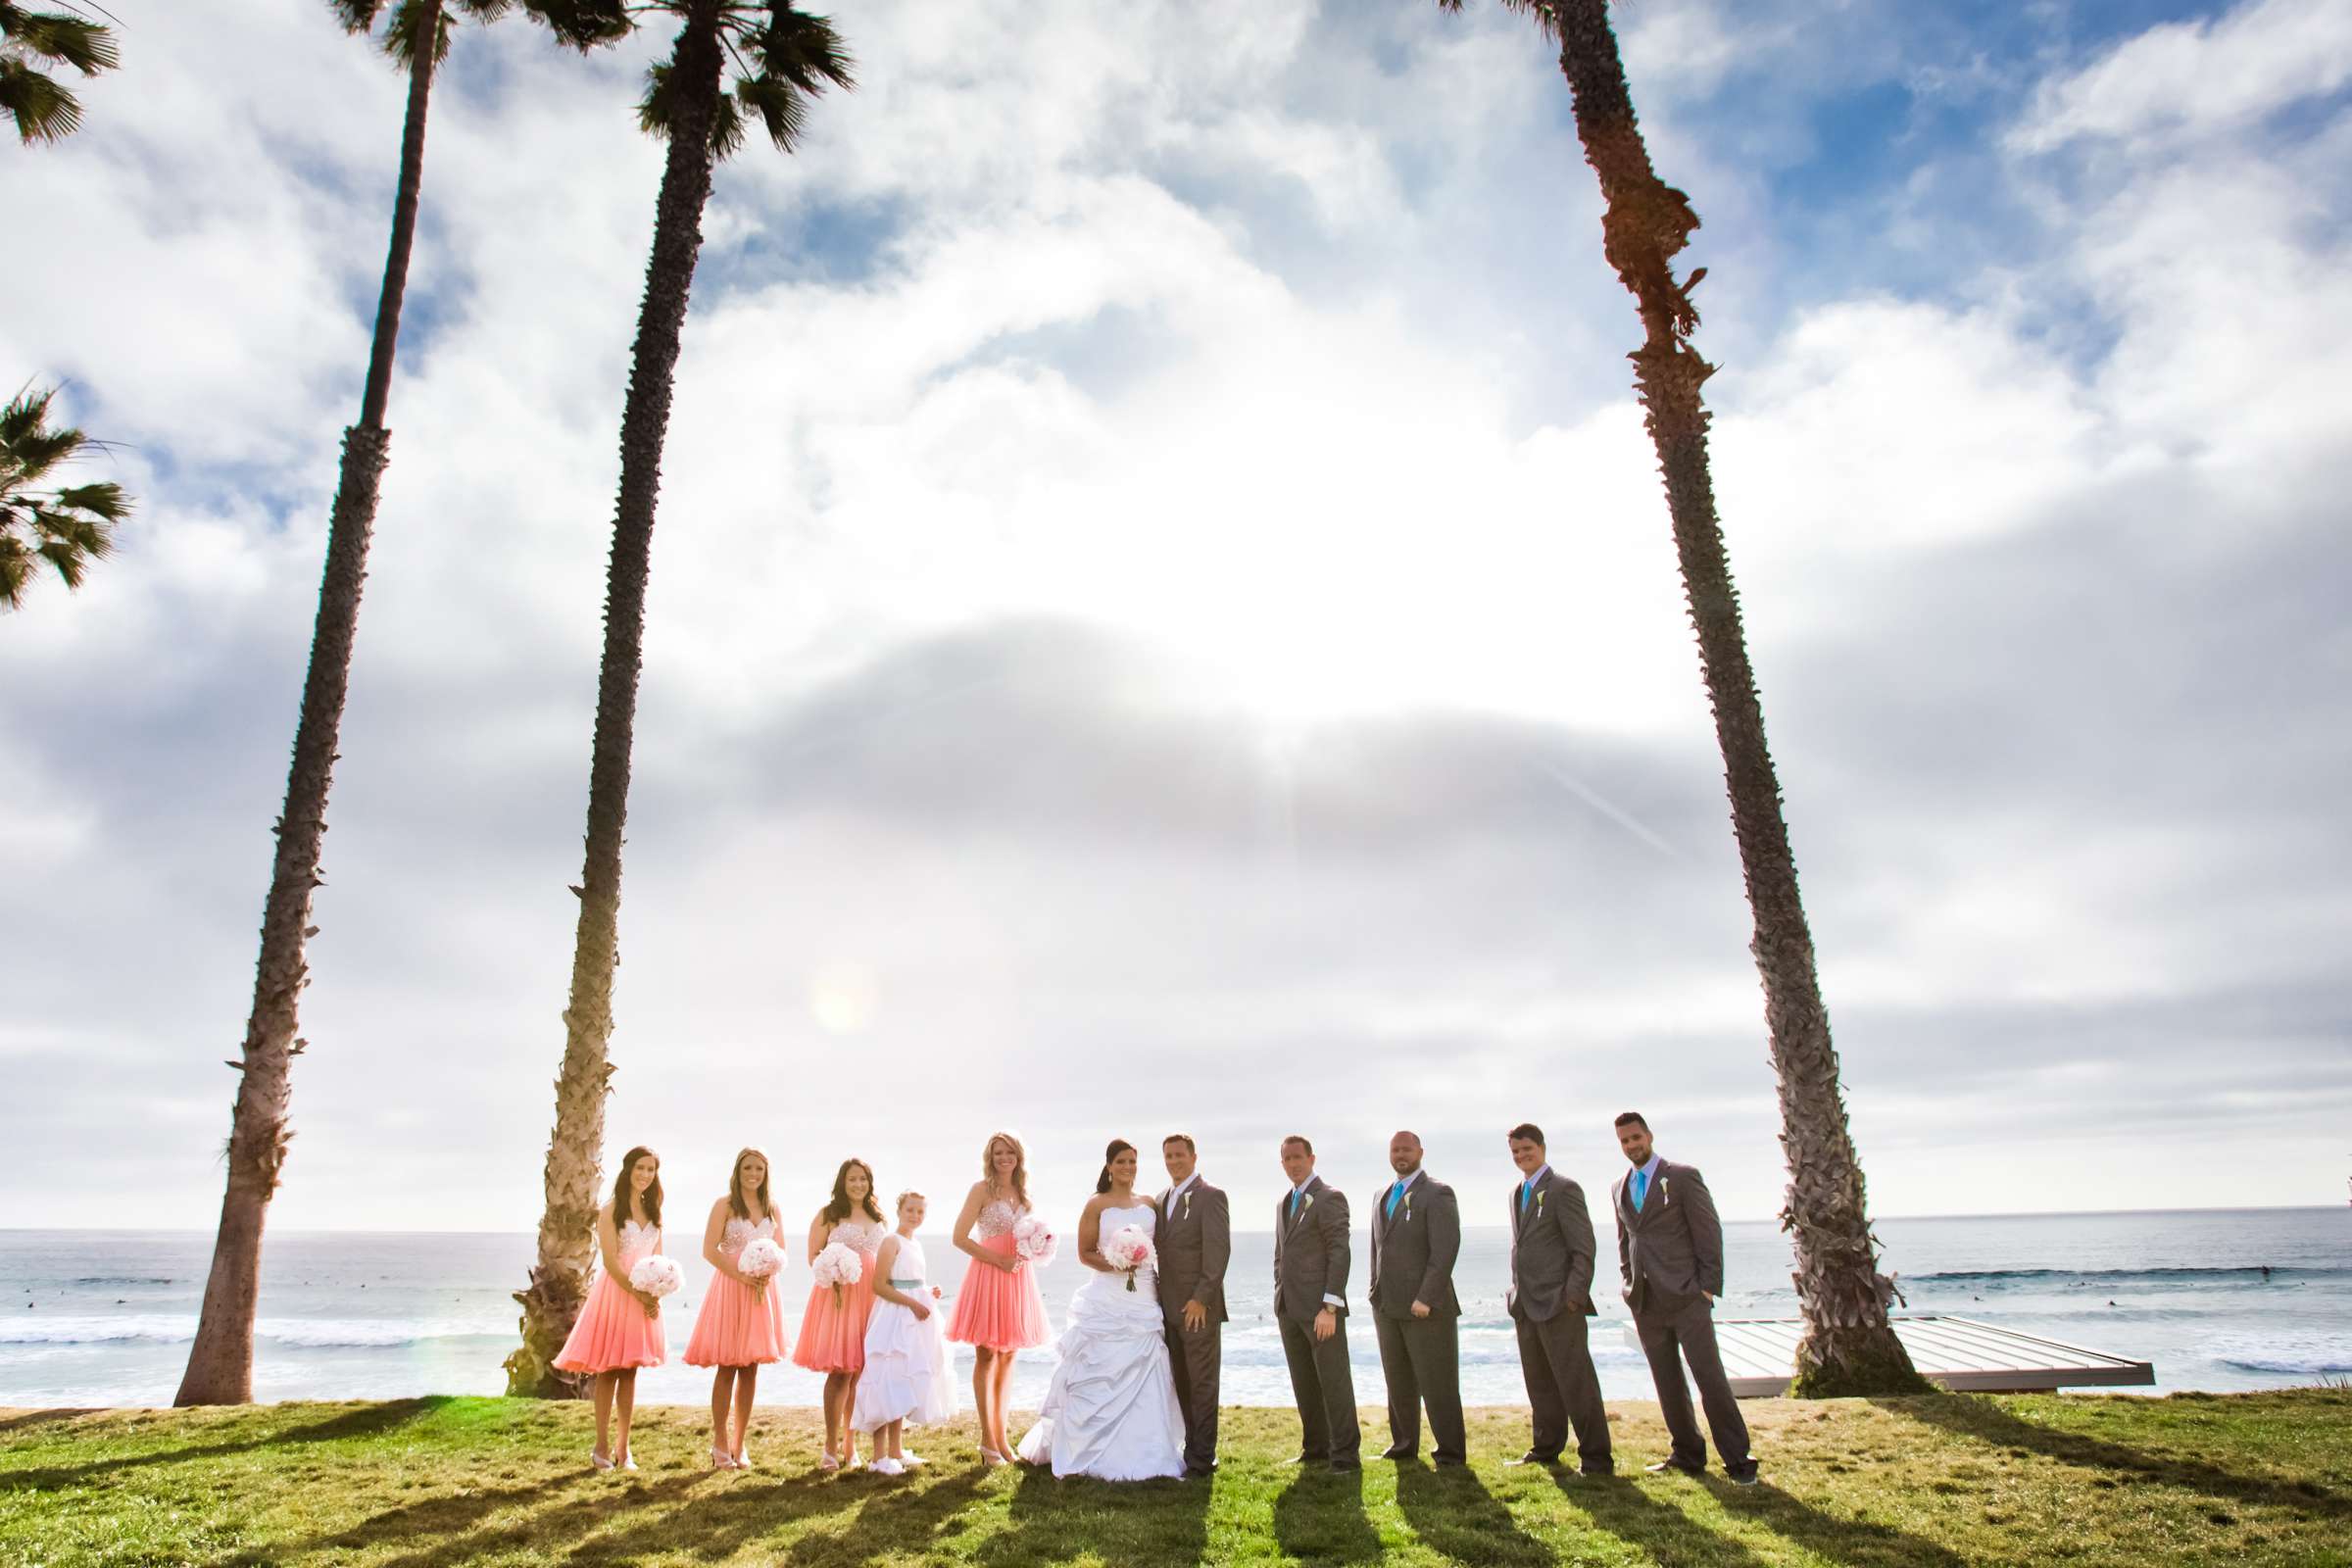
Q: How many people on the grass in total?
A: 11